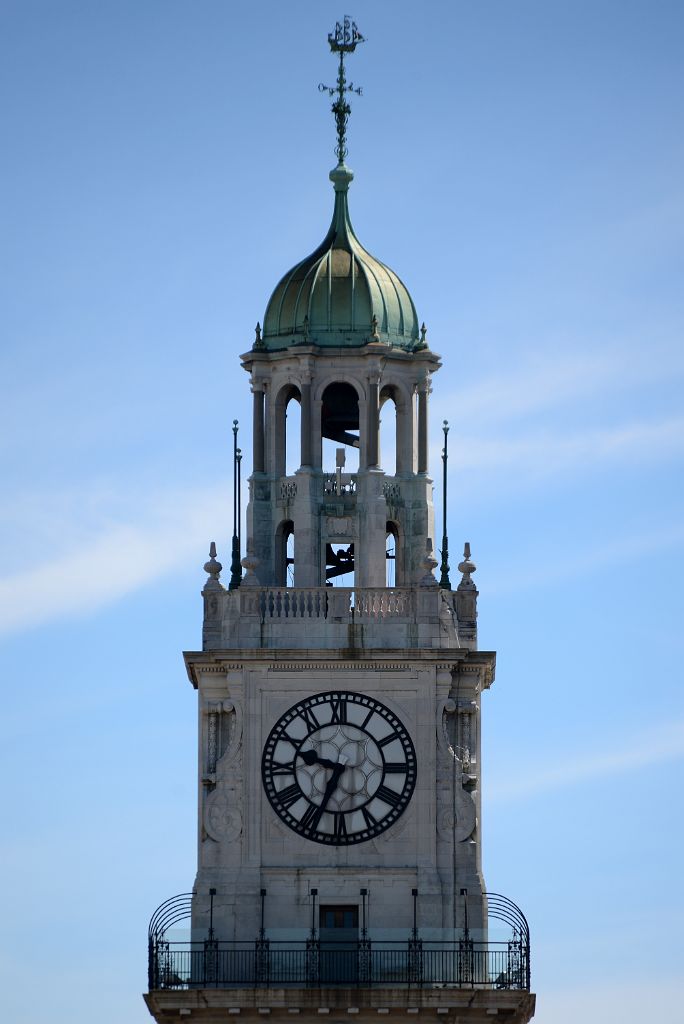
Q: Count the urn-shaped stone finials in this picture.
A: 4